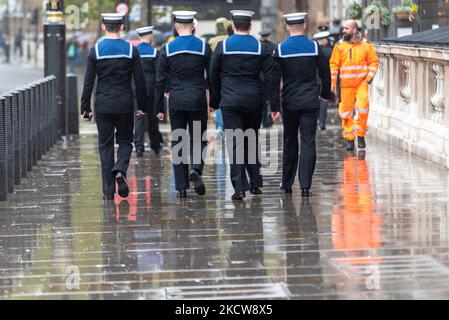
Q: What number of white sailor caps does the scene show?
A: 6